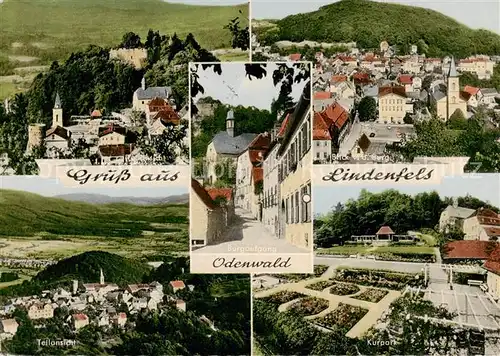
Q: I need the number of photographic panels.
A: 5